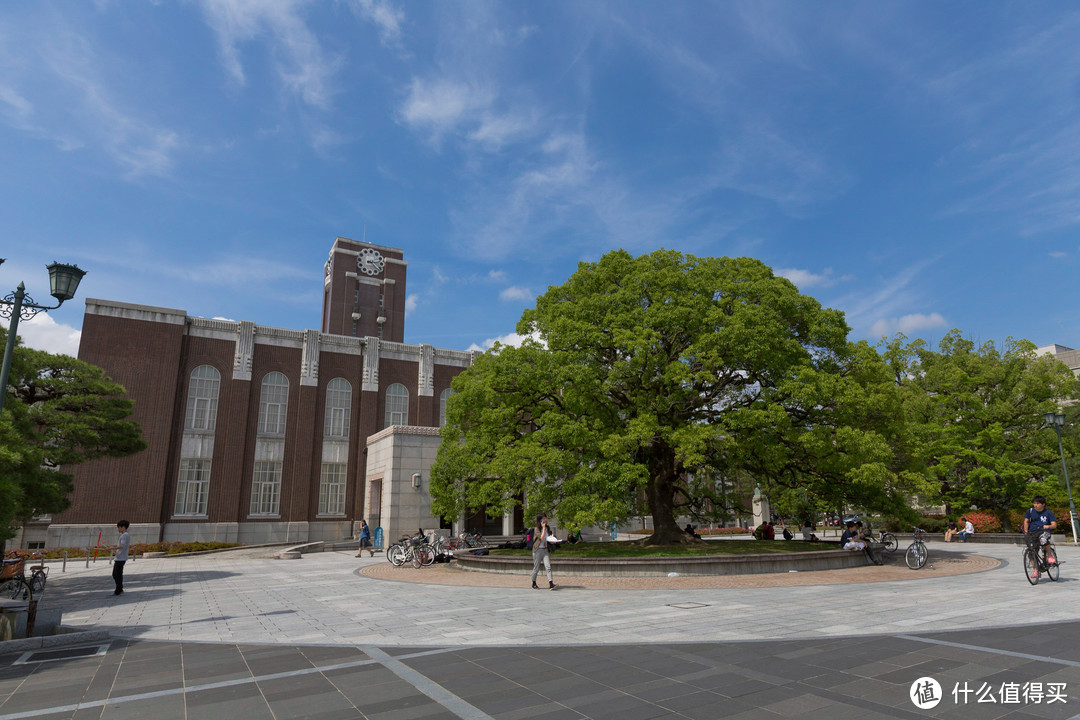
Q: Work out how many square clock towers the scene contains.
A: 1